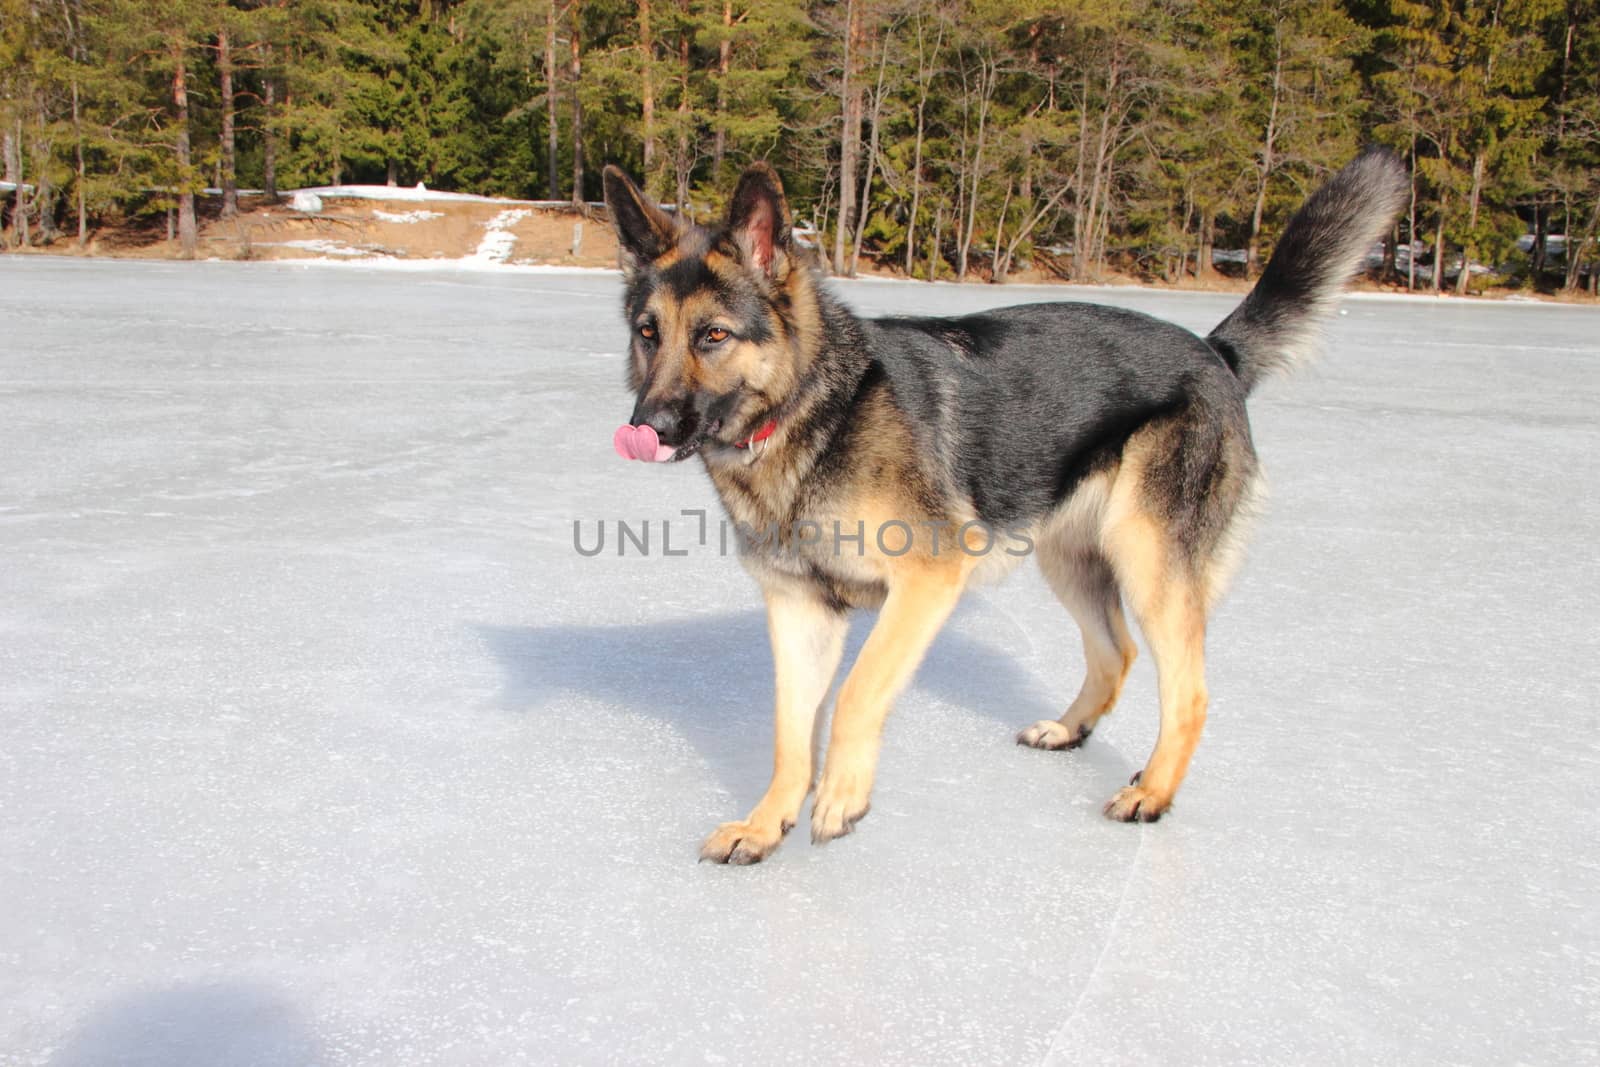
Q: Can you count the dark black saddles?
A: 1